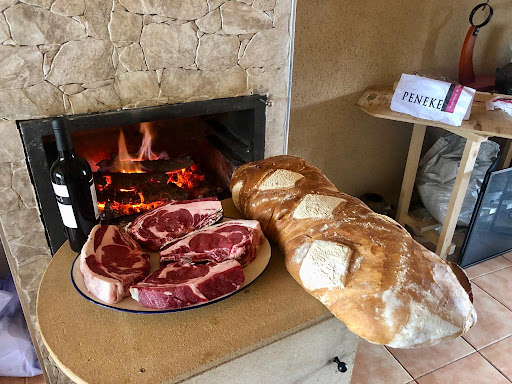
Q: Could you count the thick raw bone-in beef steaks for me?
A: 4